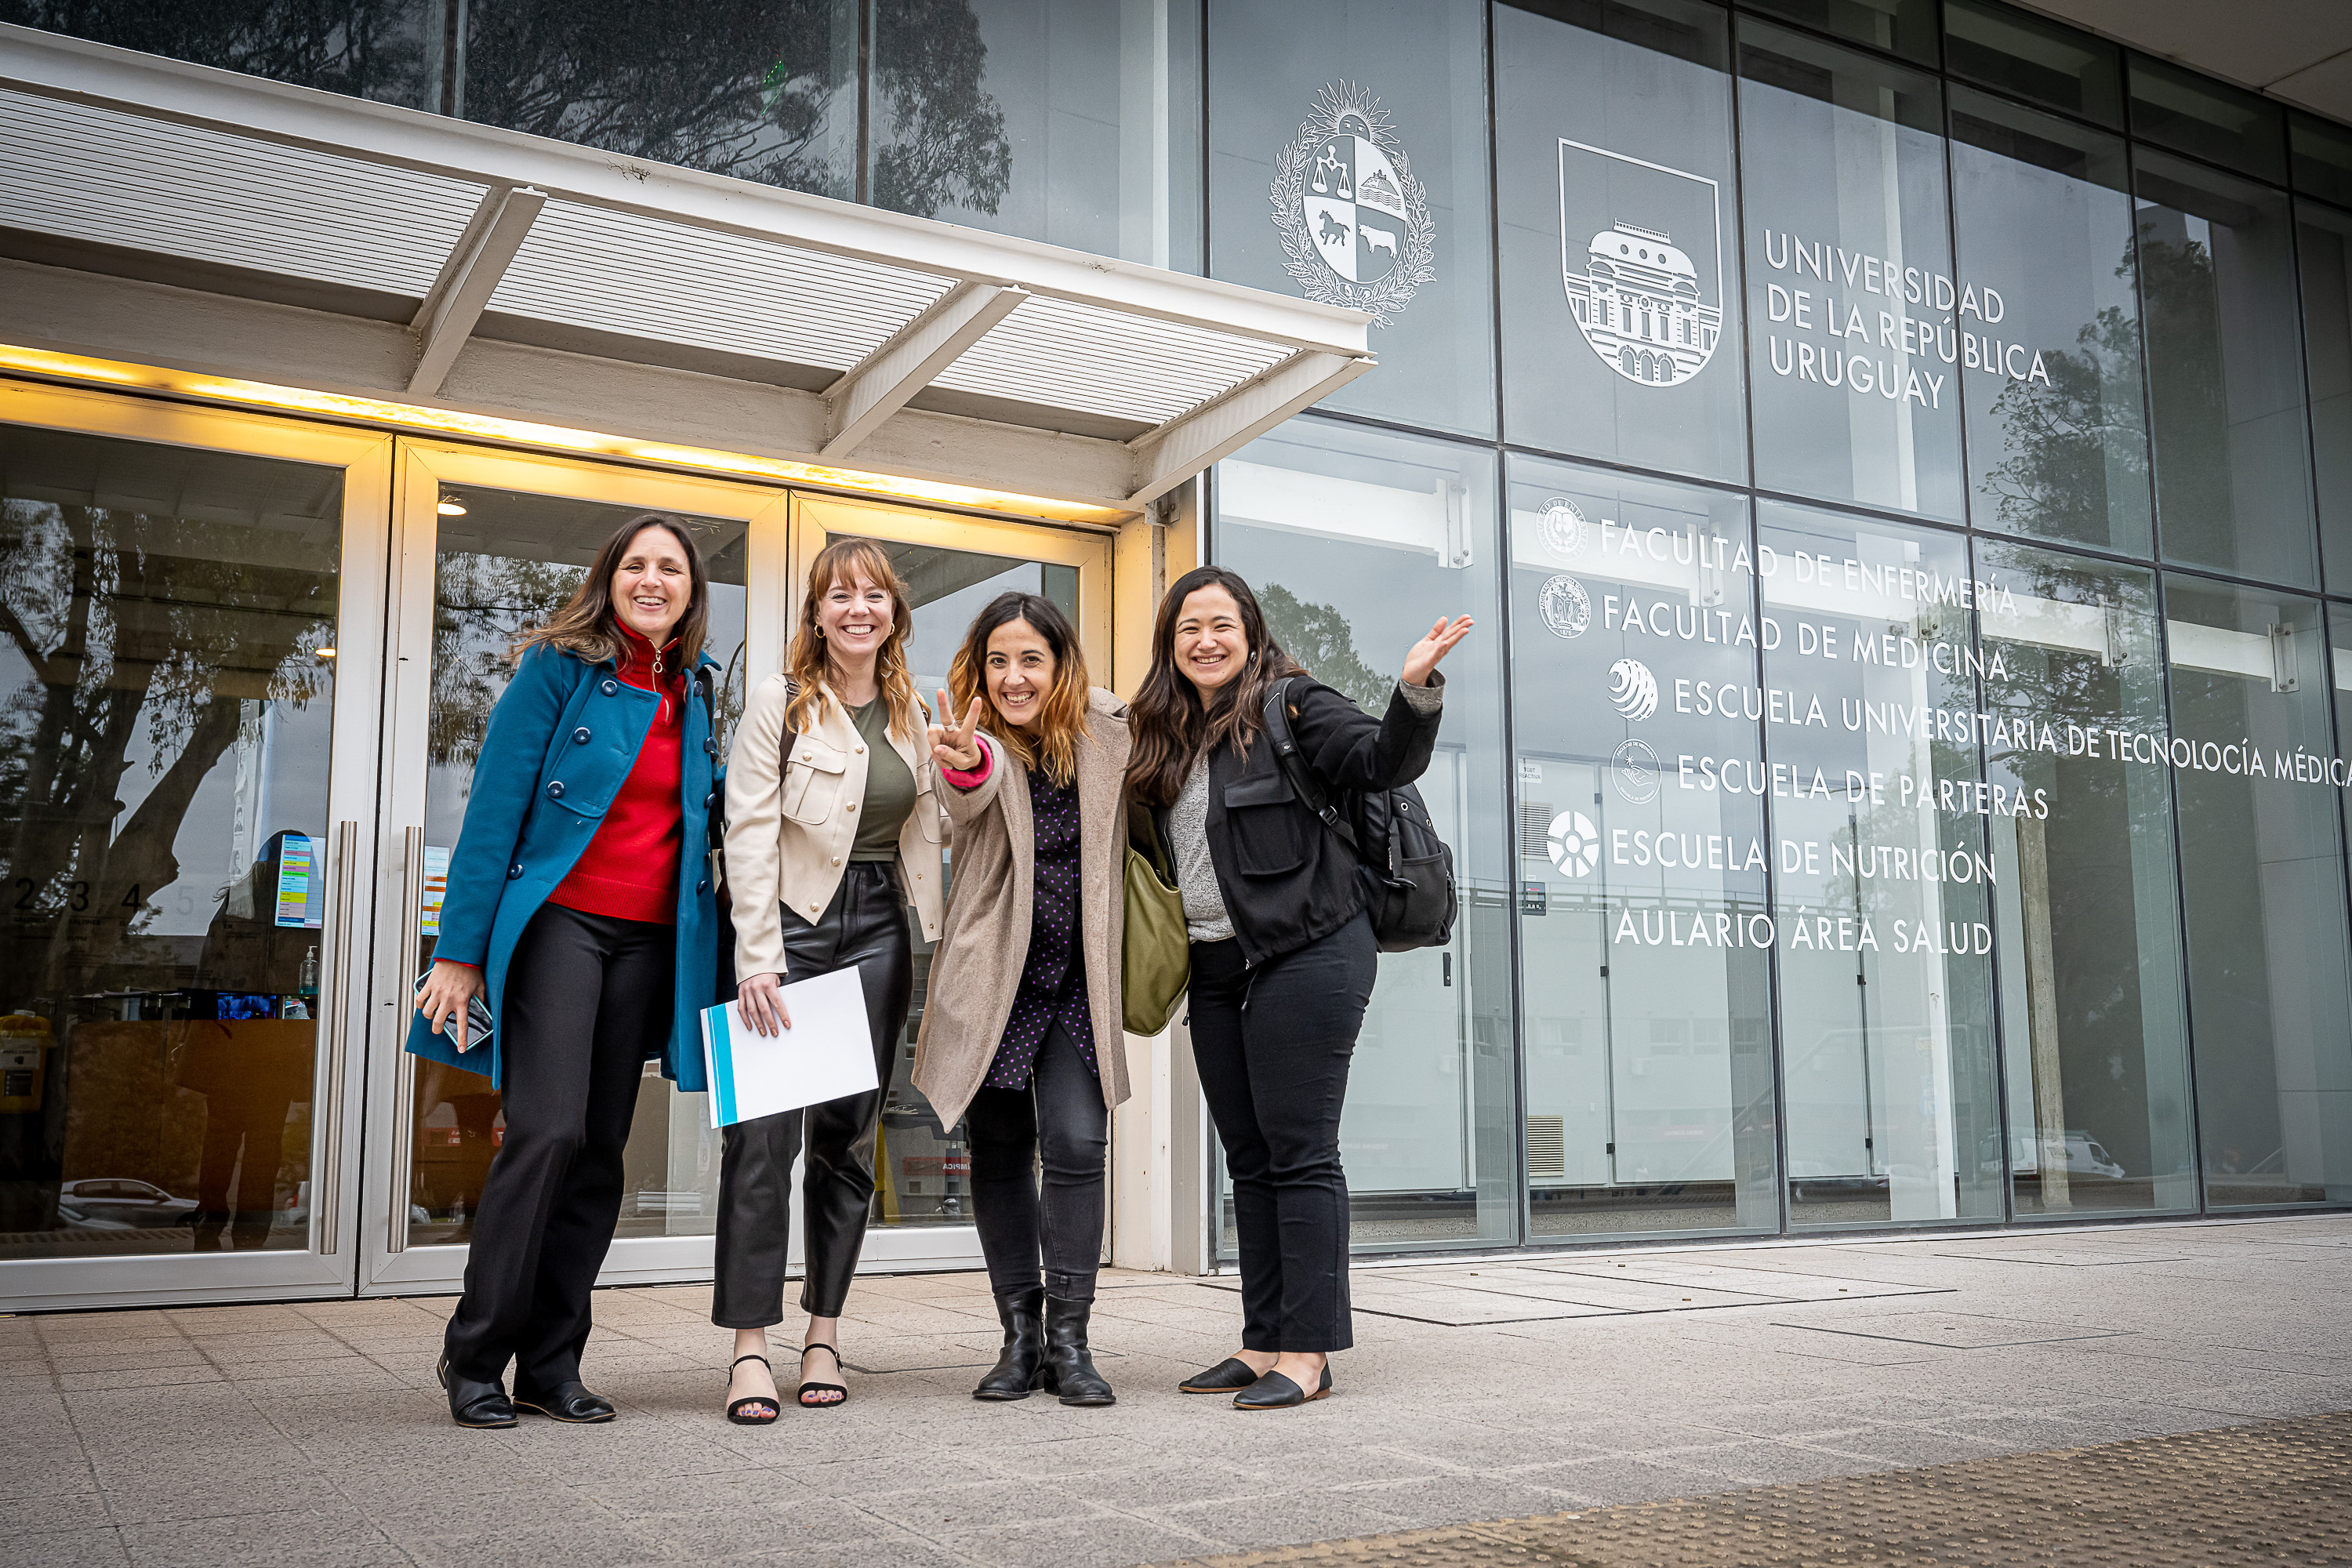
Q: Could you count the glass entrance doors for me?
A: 3